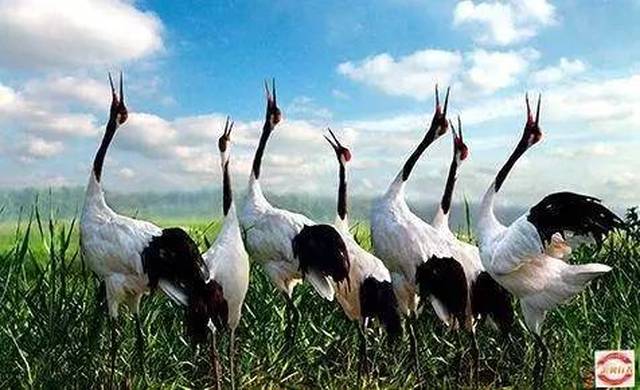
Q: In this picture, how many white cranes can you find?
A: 7